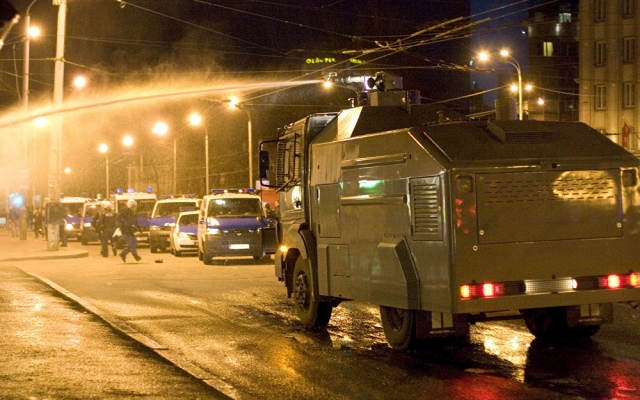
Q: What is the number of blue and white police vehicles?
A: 6